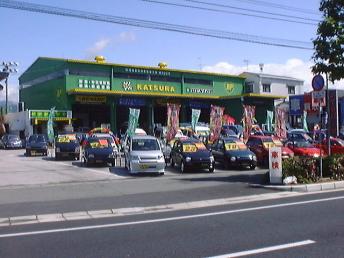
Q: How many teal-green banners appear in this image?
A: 5